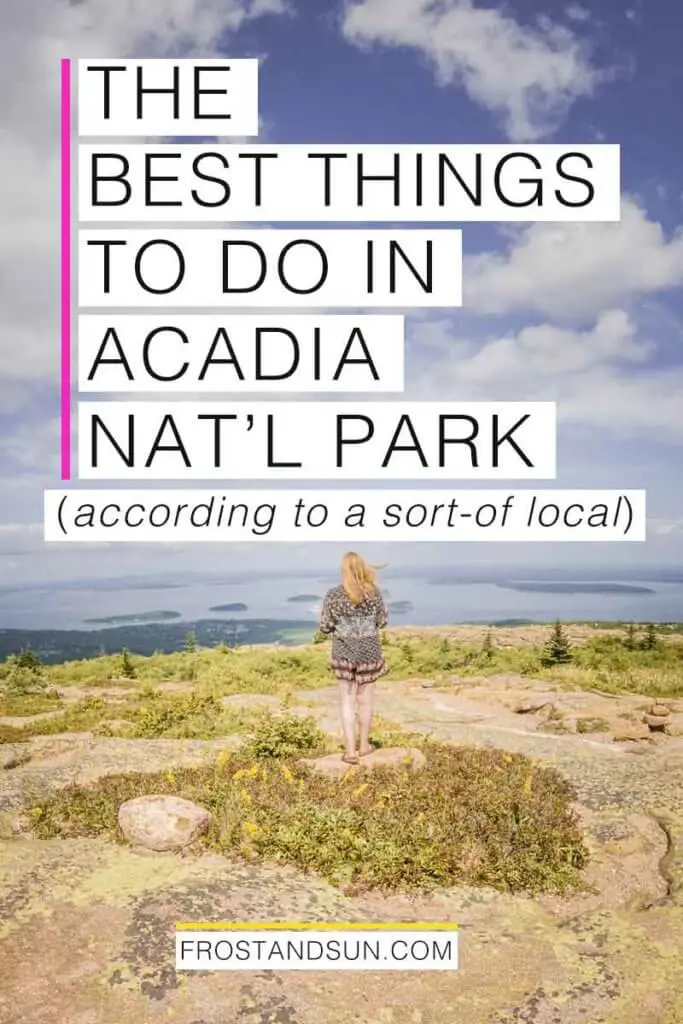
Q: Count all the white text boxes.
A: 7